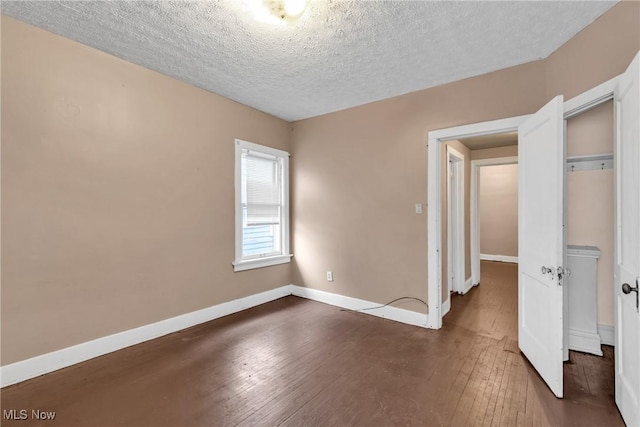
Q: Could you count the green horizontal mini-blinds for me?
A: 0